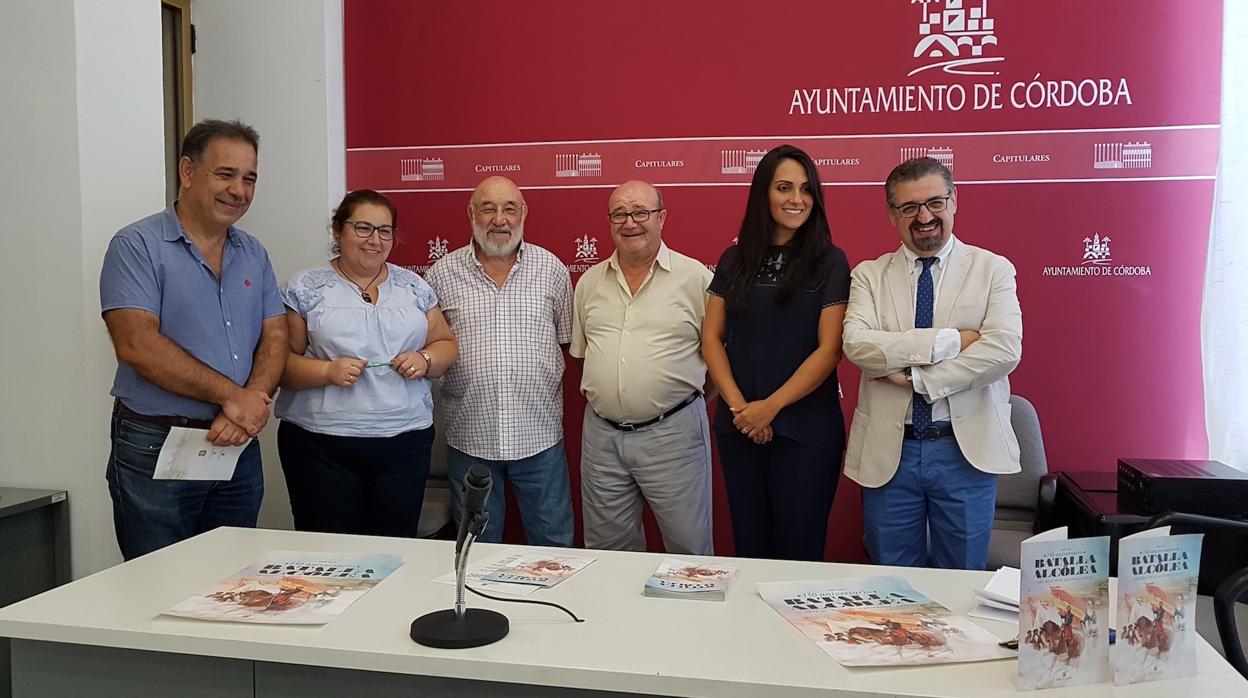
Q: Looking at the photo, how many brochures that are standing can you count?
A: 2